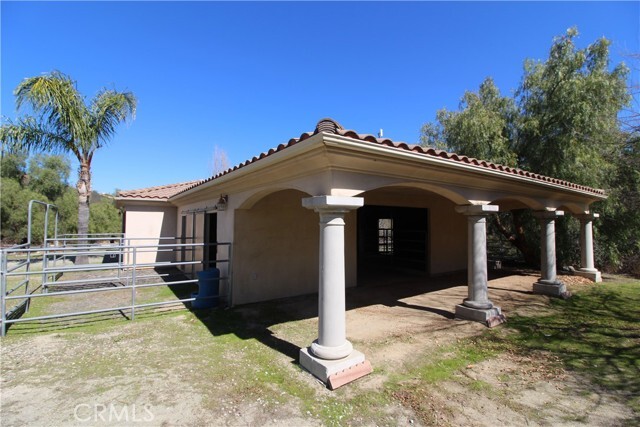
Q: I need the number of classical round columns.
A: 4